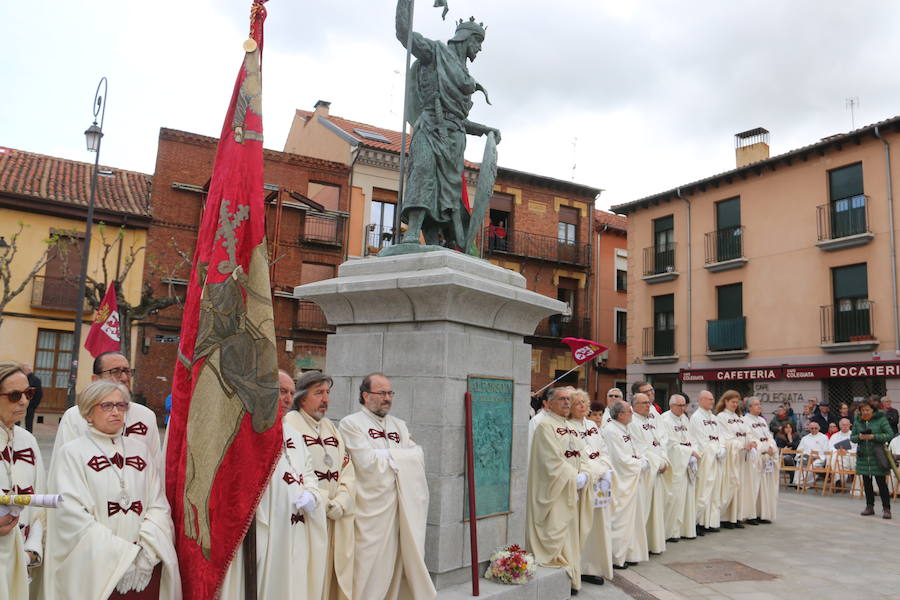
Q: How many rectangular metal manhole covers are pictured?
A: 1